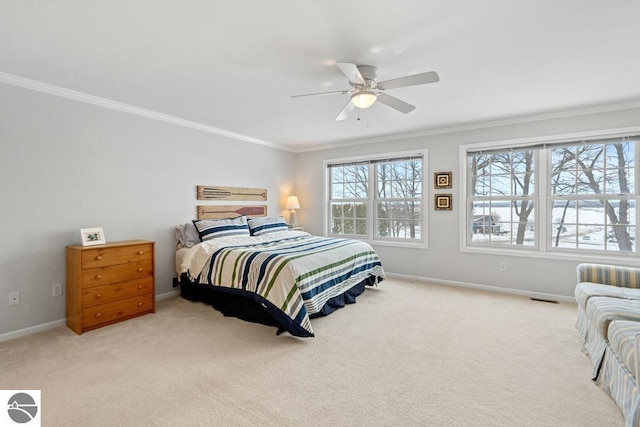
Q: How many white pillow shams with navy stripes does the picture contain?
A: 2